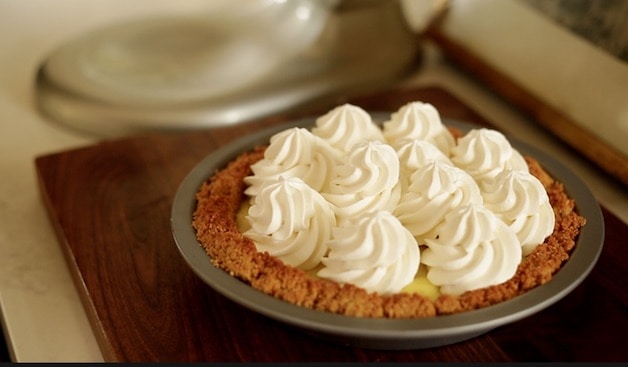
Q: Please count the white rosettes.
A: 11